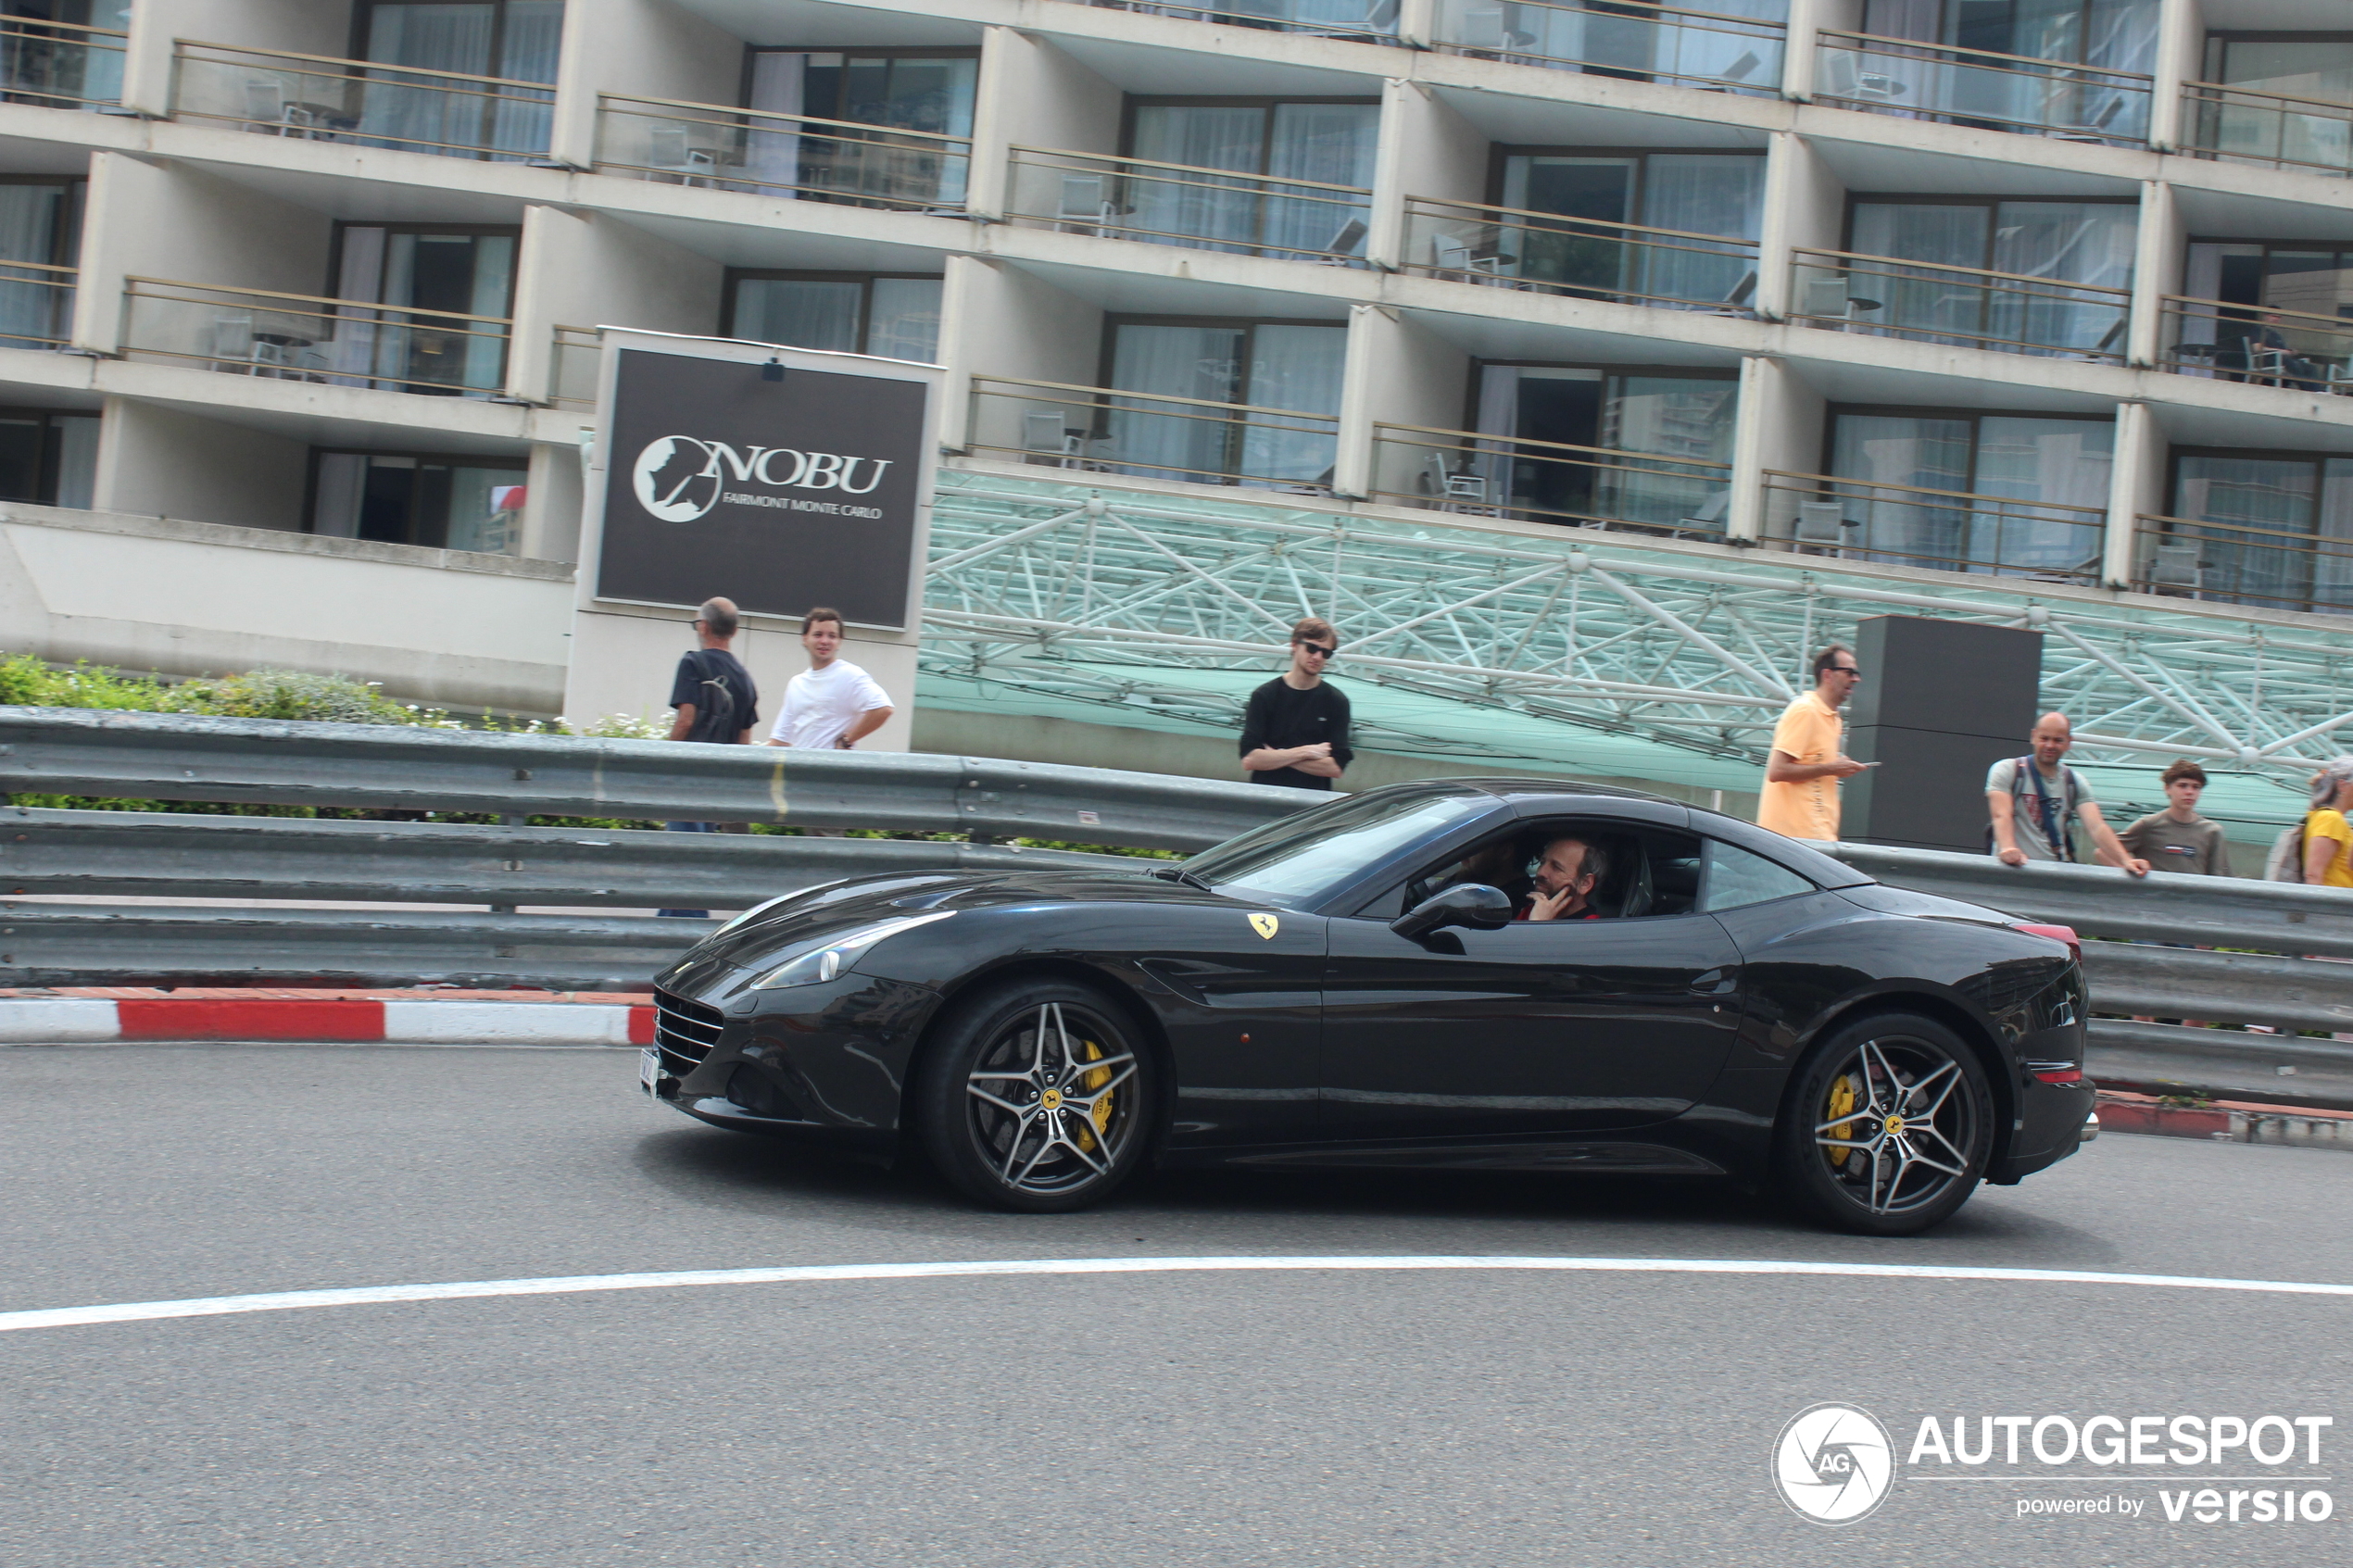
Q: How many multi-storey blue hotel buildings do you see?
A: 0